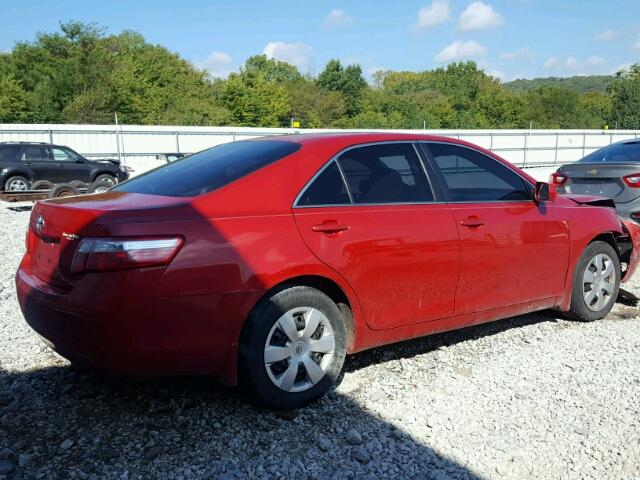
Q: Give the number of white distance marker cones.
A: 0